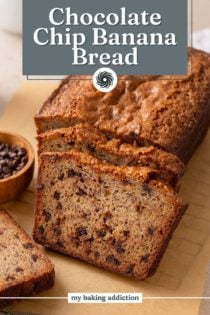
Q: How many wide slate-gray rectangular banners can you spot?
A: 1